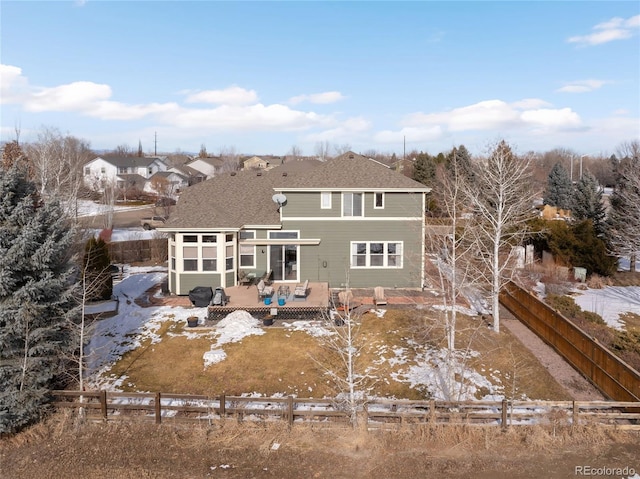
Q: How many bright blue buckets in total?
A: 2